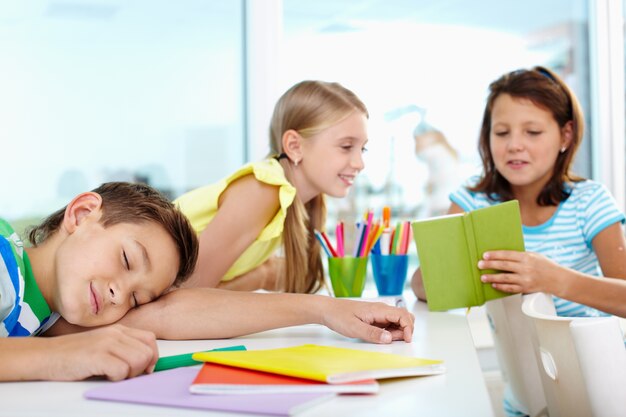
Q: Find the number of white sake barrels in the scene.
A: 0